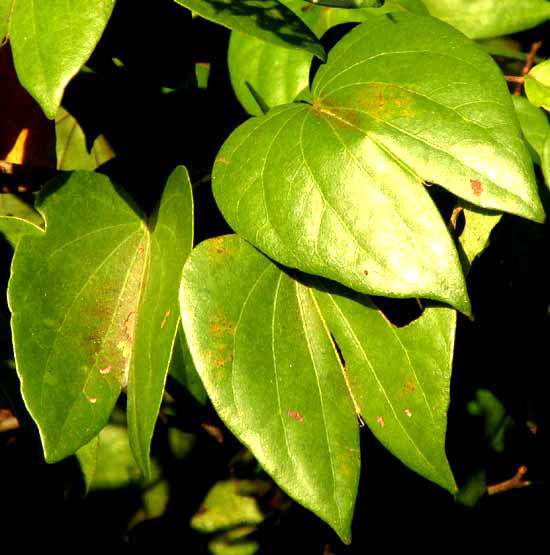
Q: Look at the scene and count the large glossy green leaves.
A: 3